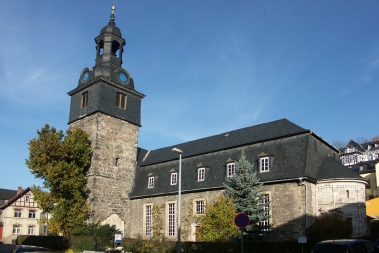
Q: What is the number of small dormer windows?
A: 5